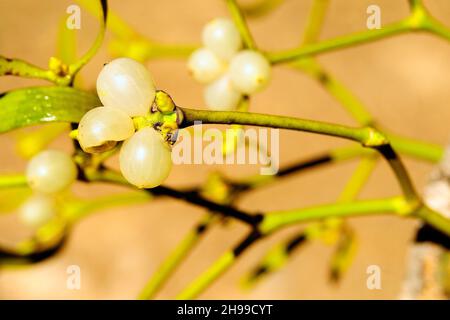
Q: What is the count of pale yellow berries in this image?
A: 9